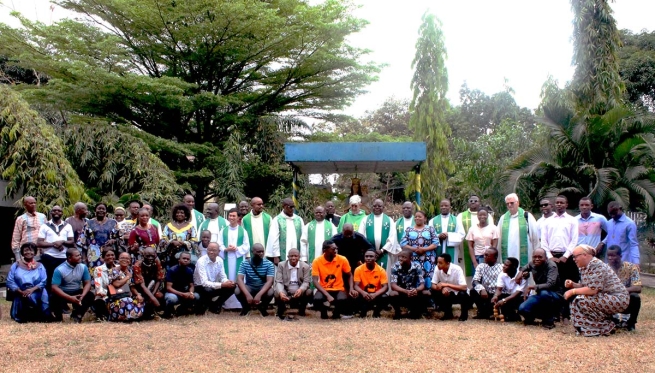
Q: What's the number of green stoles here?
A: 12